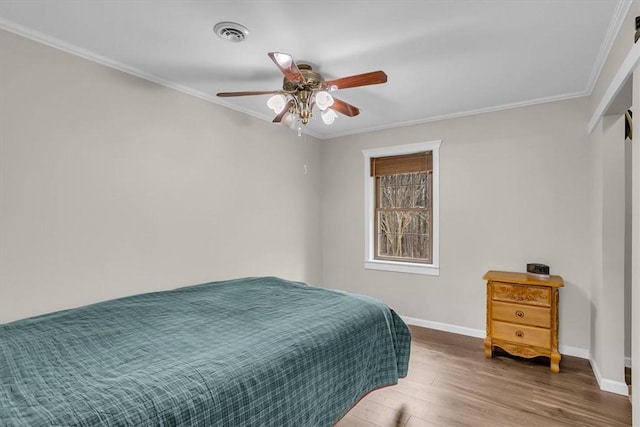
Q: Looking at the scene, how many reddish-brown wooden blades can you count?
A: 5